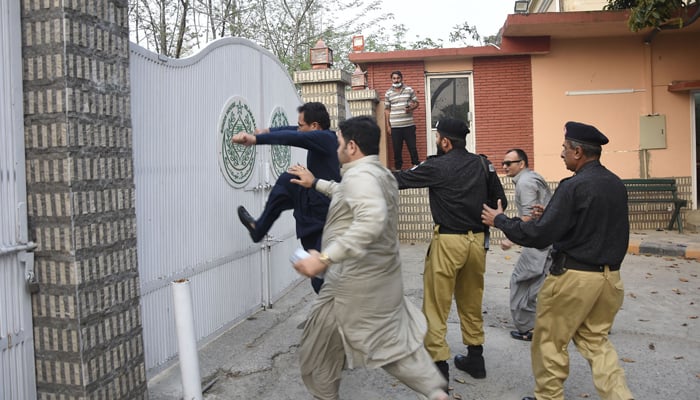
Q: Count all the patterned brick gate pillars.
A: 3